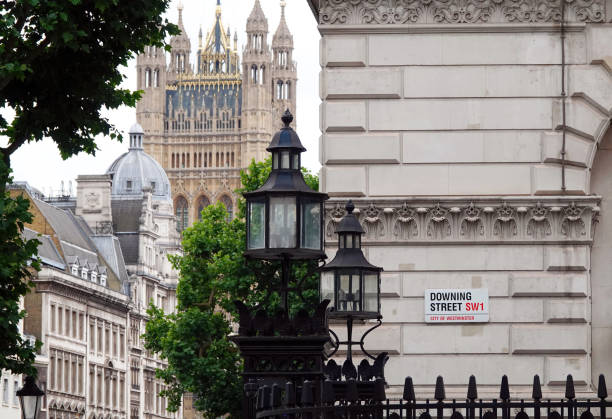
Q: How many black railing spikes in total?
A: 15